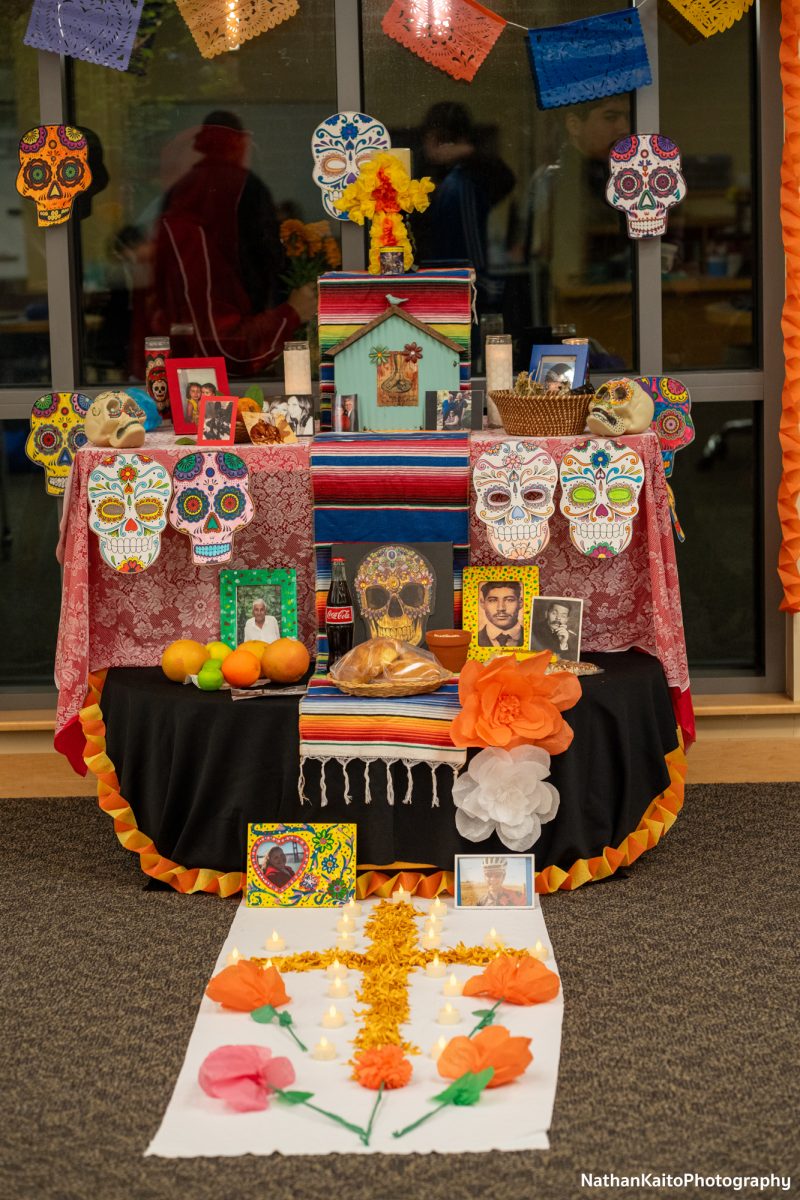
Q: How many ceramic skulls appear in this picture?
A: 2